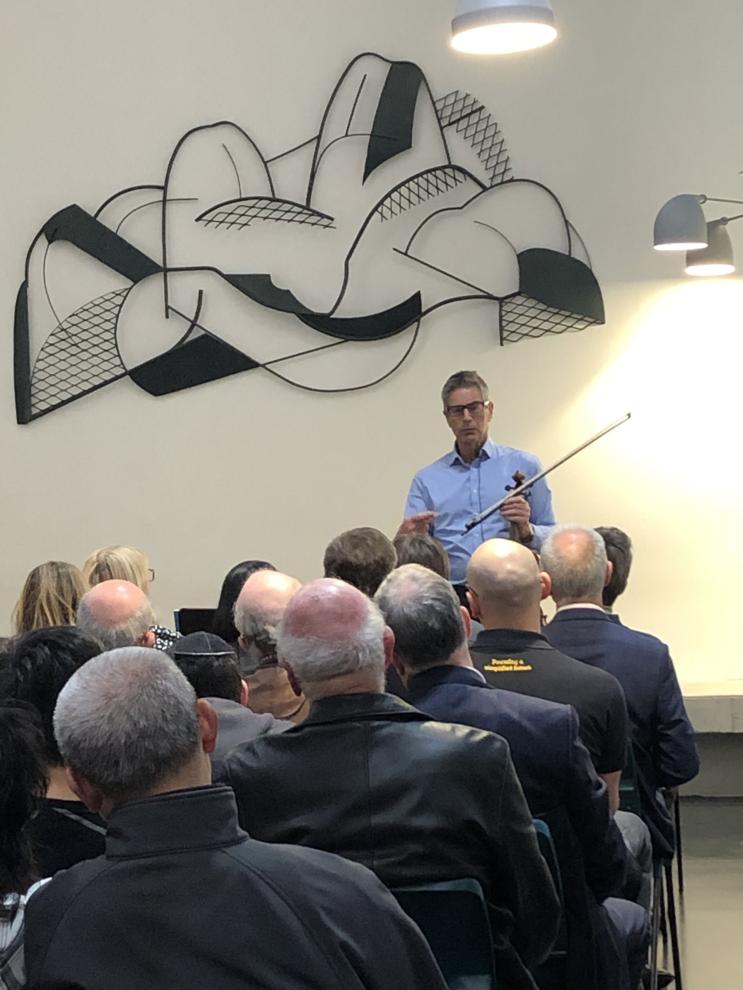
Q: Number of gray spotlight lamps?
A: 3